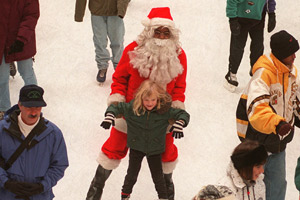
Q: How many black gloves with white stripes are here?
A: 2